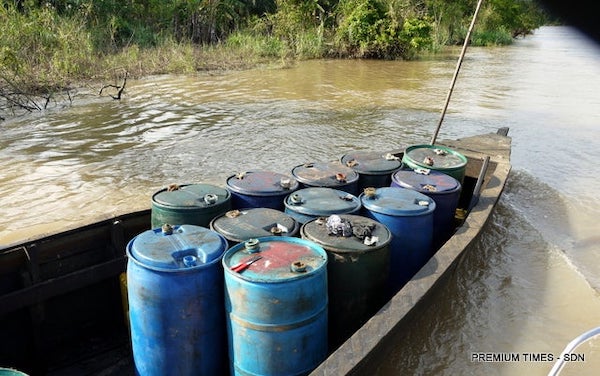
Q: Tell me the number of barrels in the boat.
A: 12